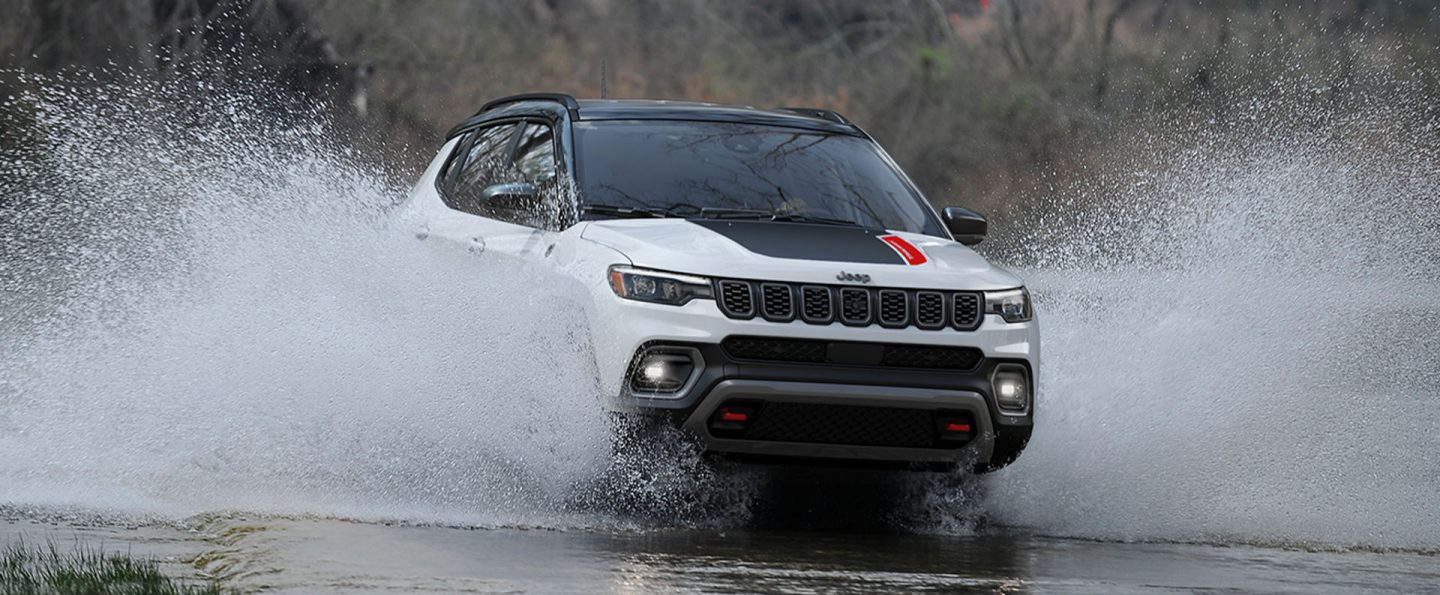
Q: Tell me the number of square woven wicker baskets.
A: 0